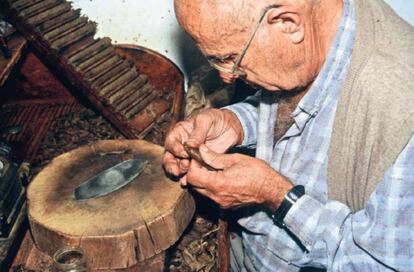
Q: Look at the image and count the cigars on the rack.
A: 14